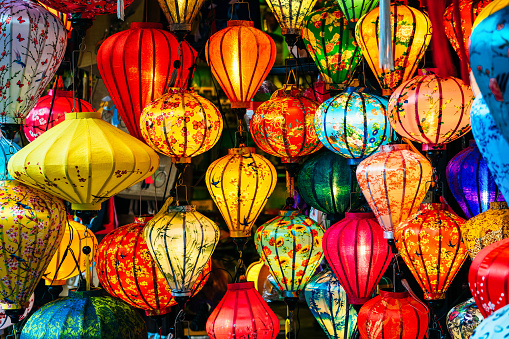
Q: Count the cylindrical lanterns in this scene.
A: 0